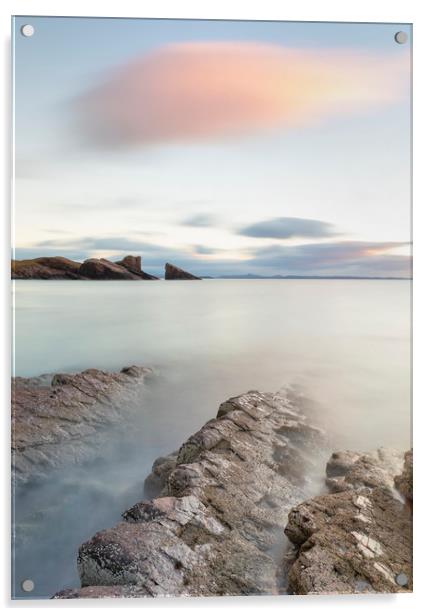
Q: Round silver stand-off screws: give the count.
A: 4